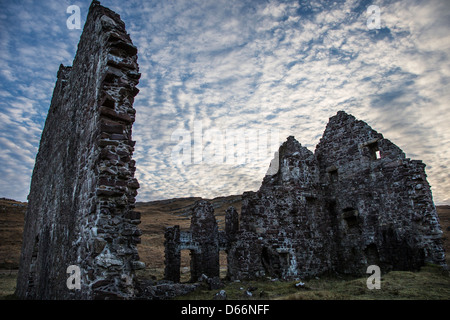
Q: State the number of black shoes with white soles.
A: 0